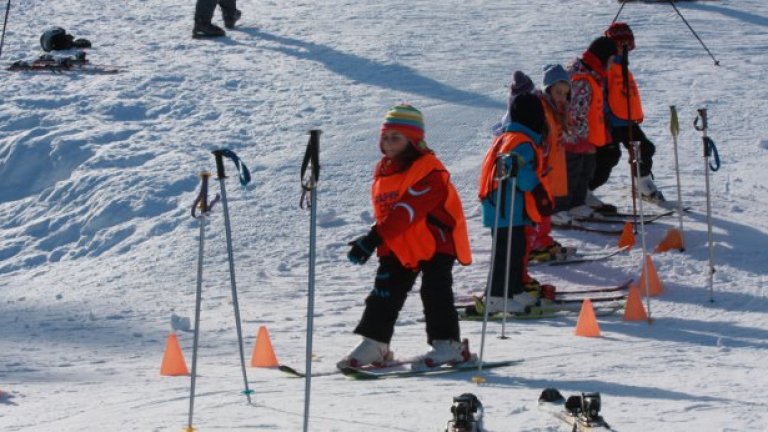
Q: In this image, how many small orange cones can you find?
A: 7